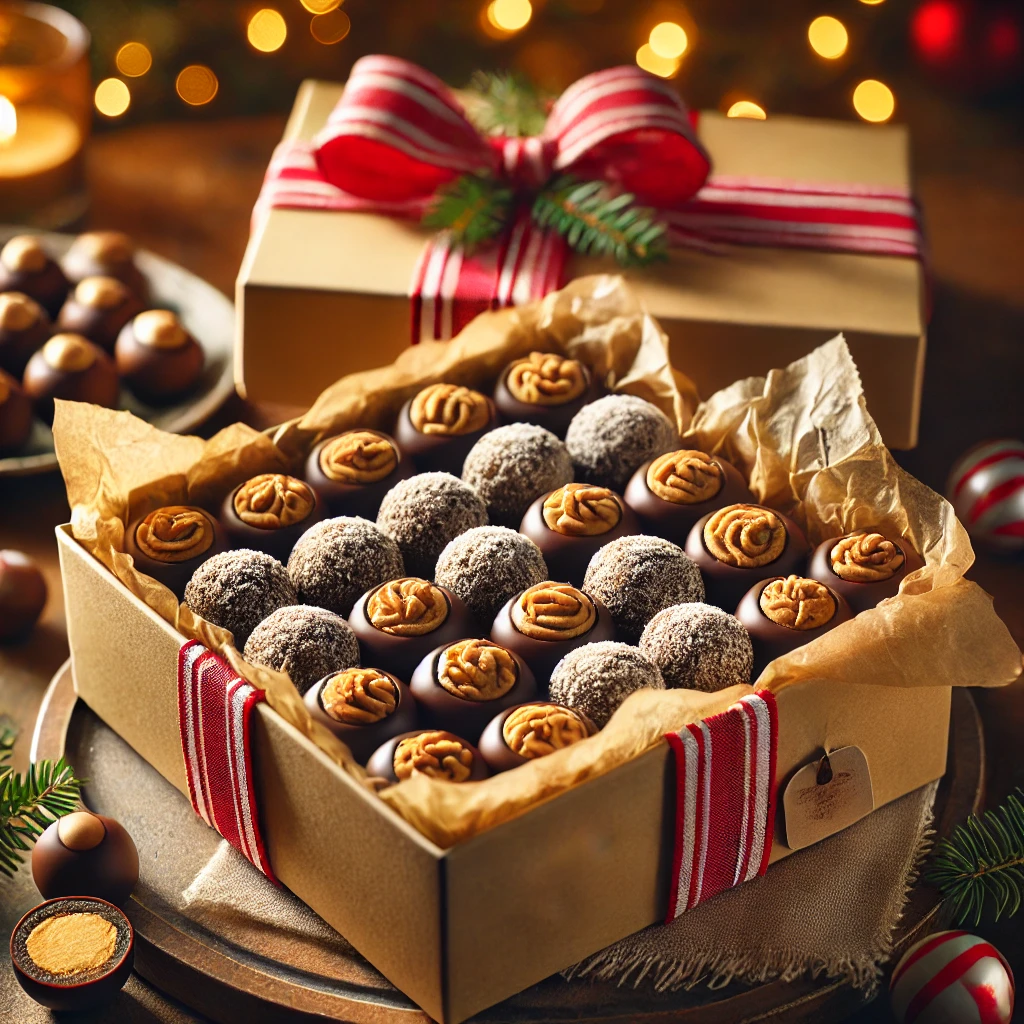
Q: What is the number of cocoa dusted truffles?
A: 10